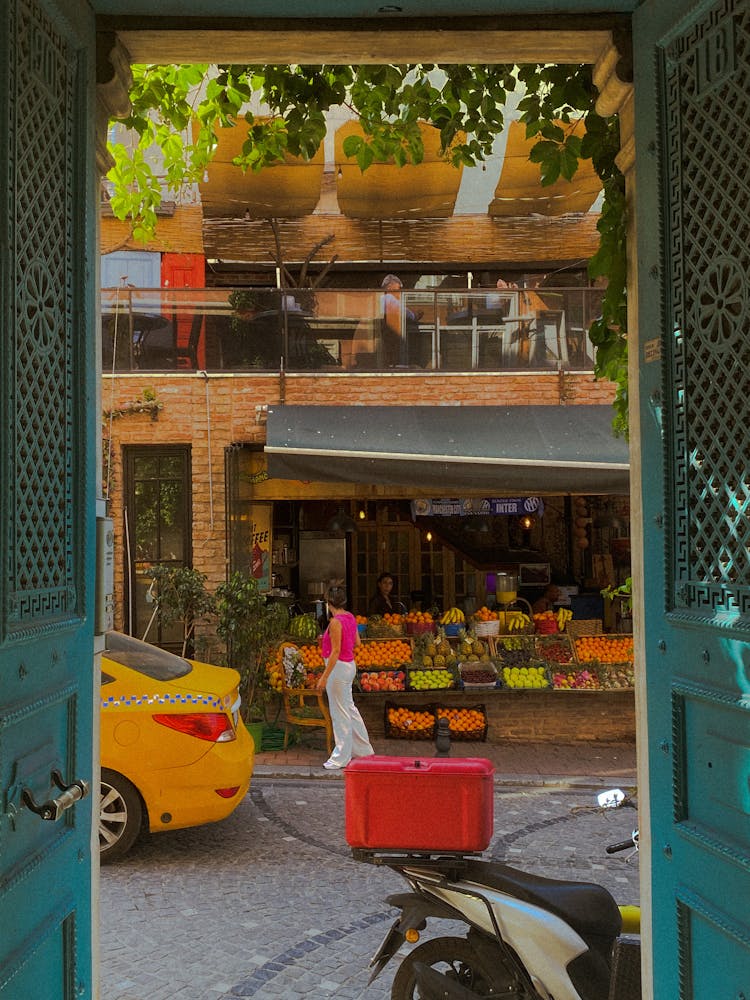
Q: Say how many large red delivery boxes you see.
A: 1